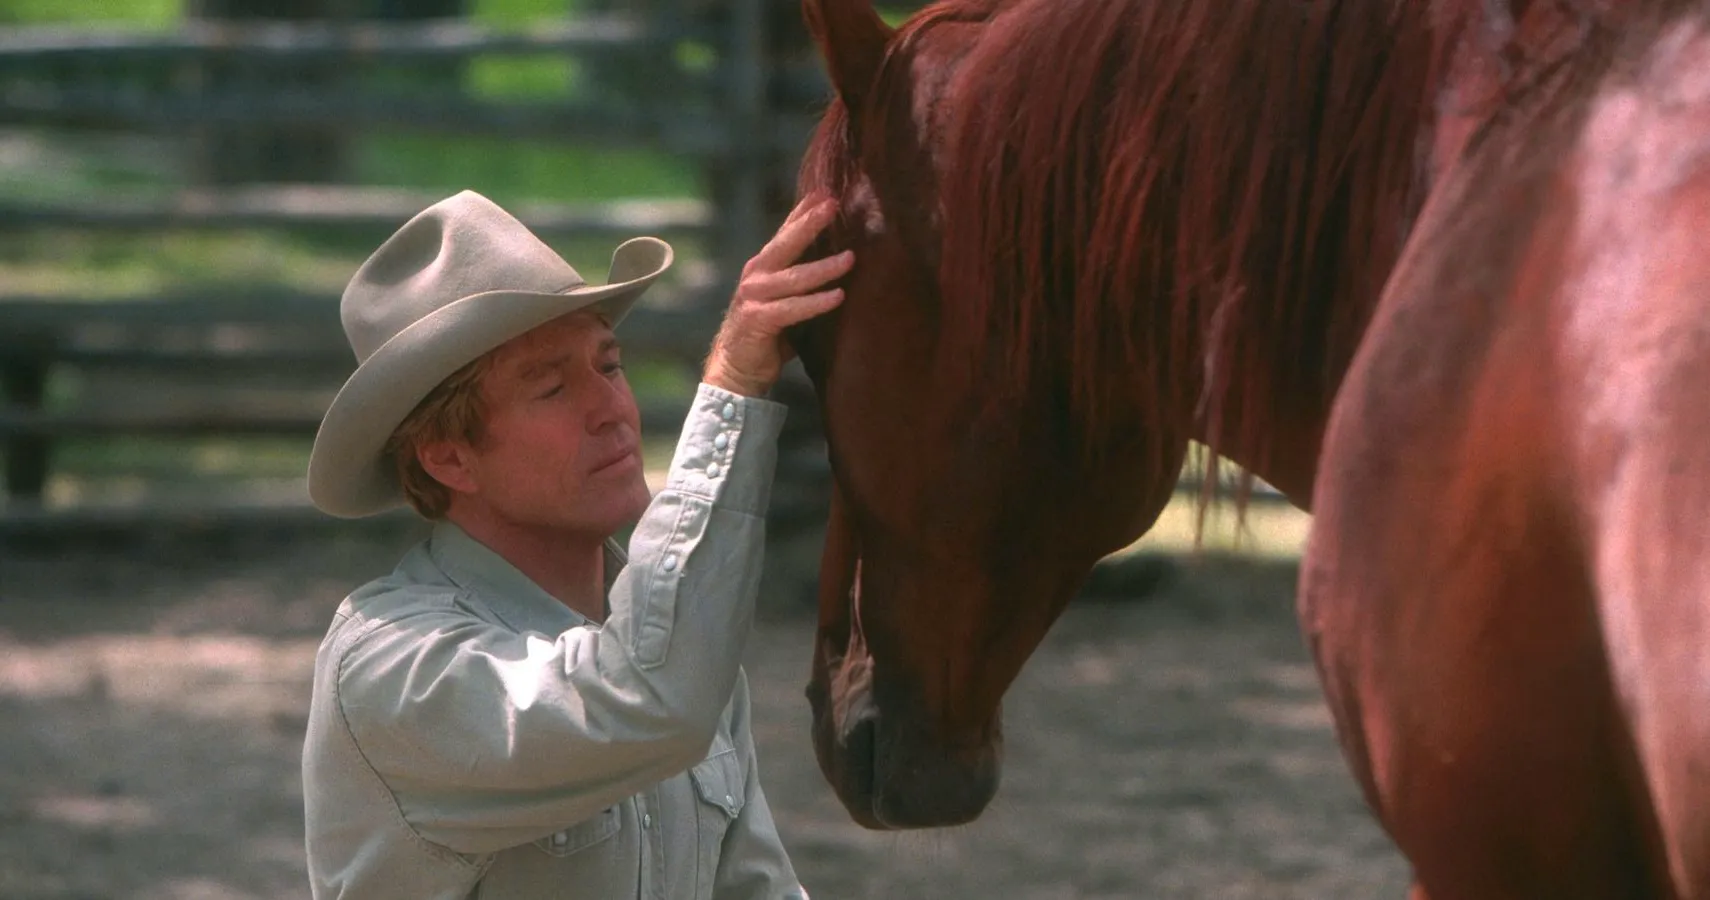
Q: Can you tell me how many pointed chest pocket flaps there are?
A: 2